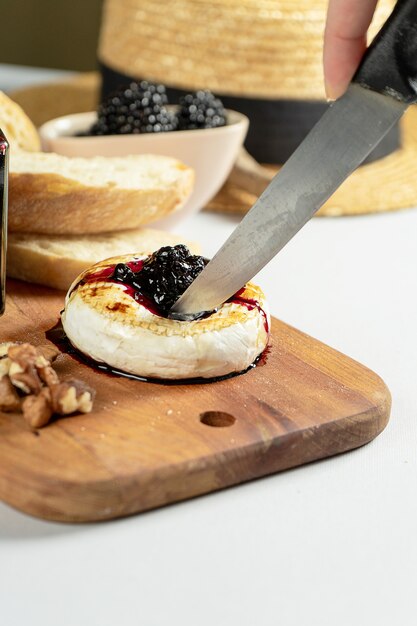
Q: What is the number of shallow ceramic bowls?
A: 1